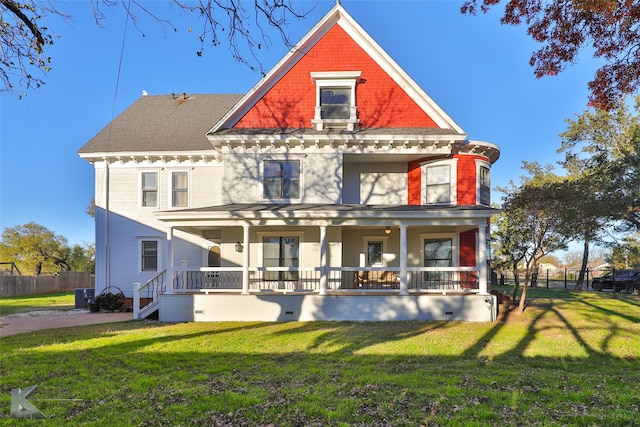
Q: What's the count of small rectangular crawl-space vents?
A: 3